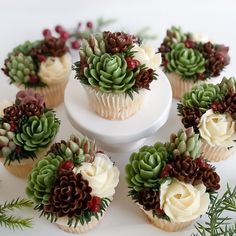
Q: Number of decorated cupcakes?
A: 7